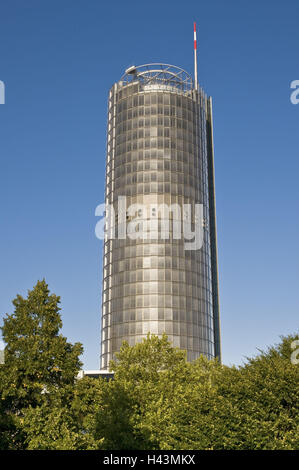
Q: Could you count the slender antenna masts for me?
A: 1